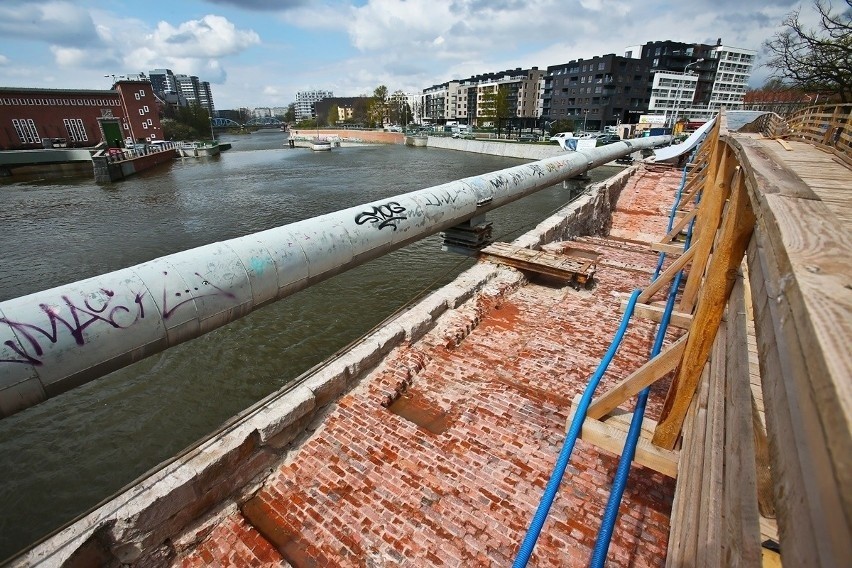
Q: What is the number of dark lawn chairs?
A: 0